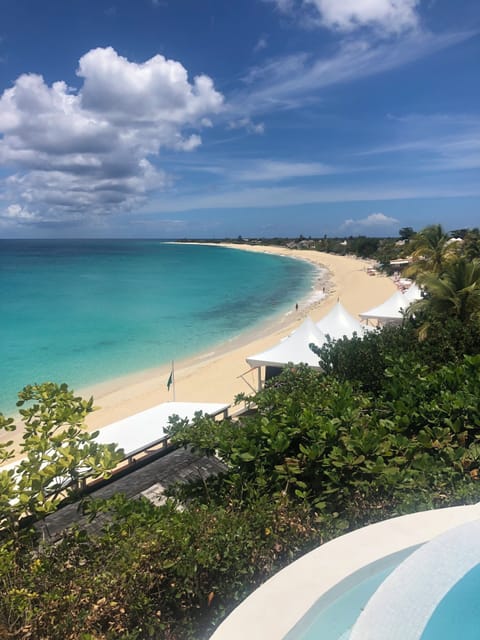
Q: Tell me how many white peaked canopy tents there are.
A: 4